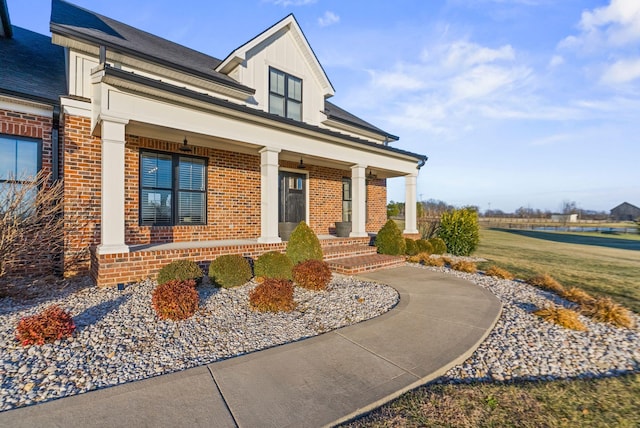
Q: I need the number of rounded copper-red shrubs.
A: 4